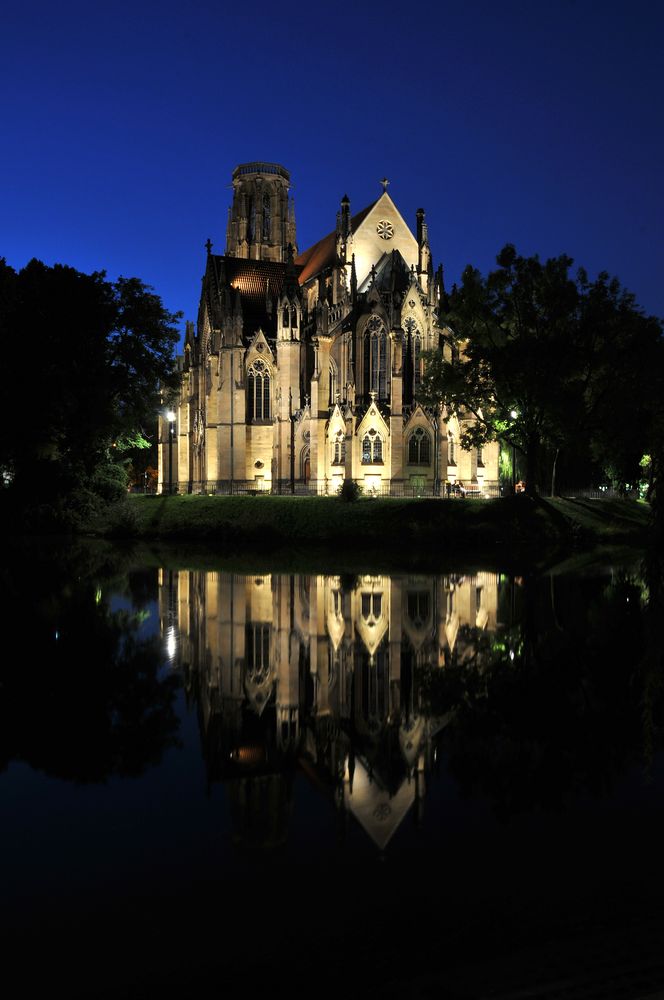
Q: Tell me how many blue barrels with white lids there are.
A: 0